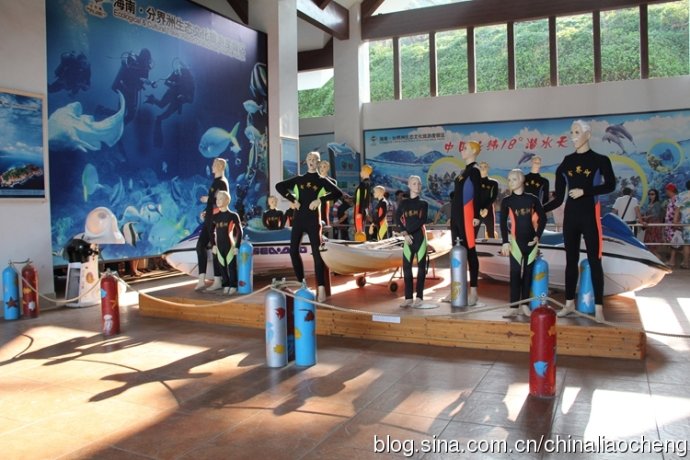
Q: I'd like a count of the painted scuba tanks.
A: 11